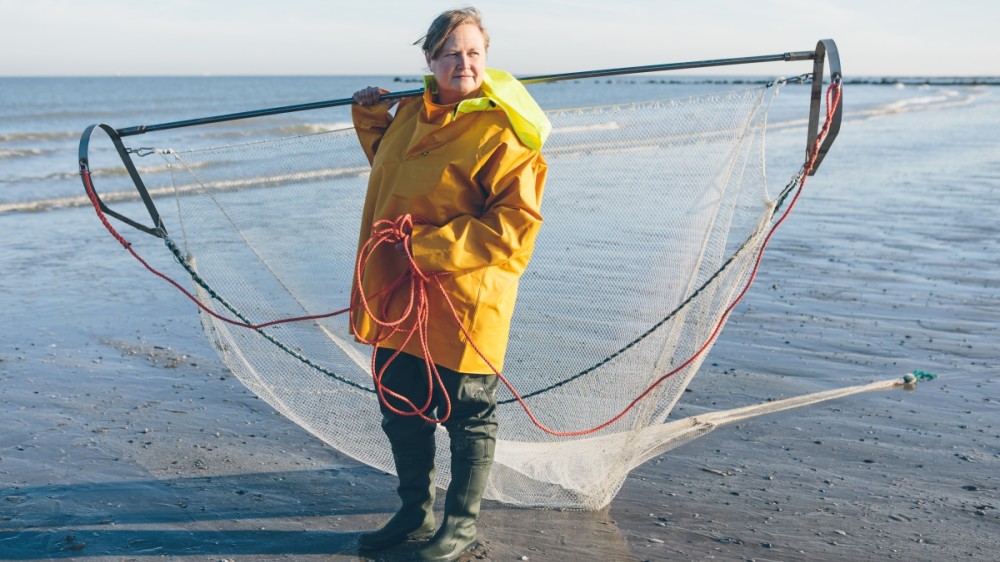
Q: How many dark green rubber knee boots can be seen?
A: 2